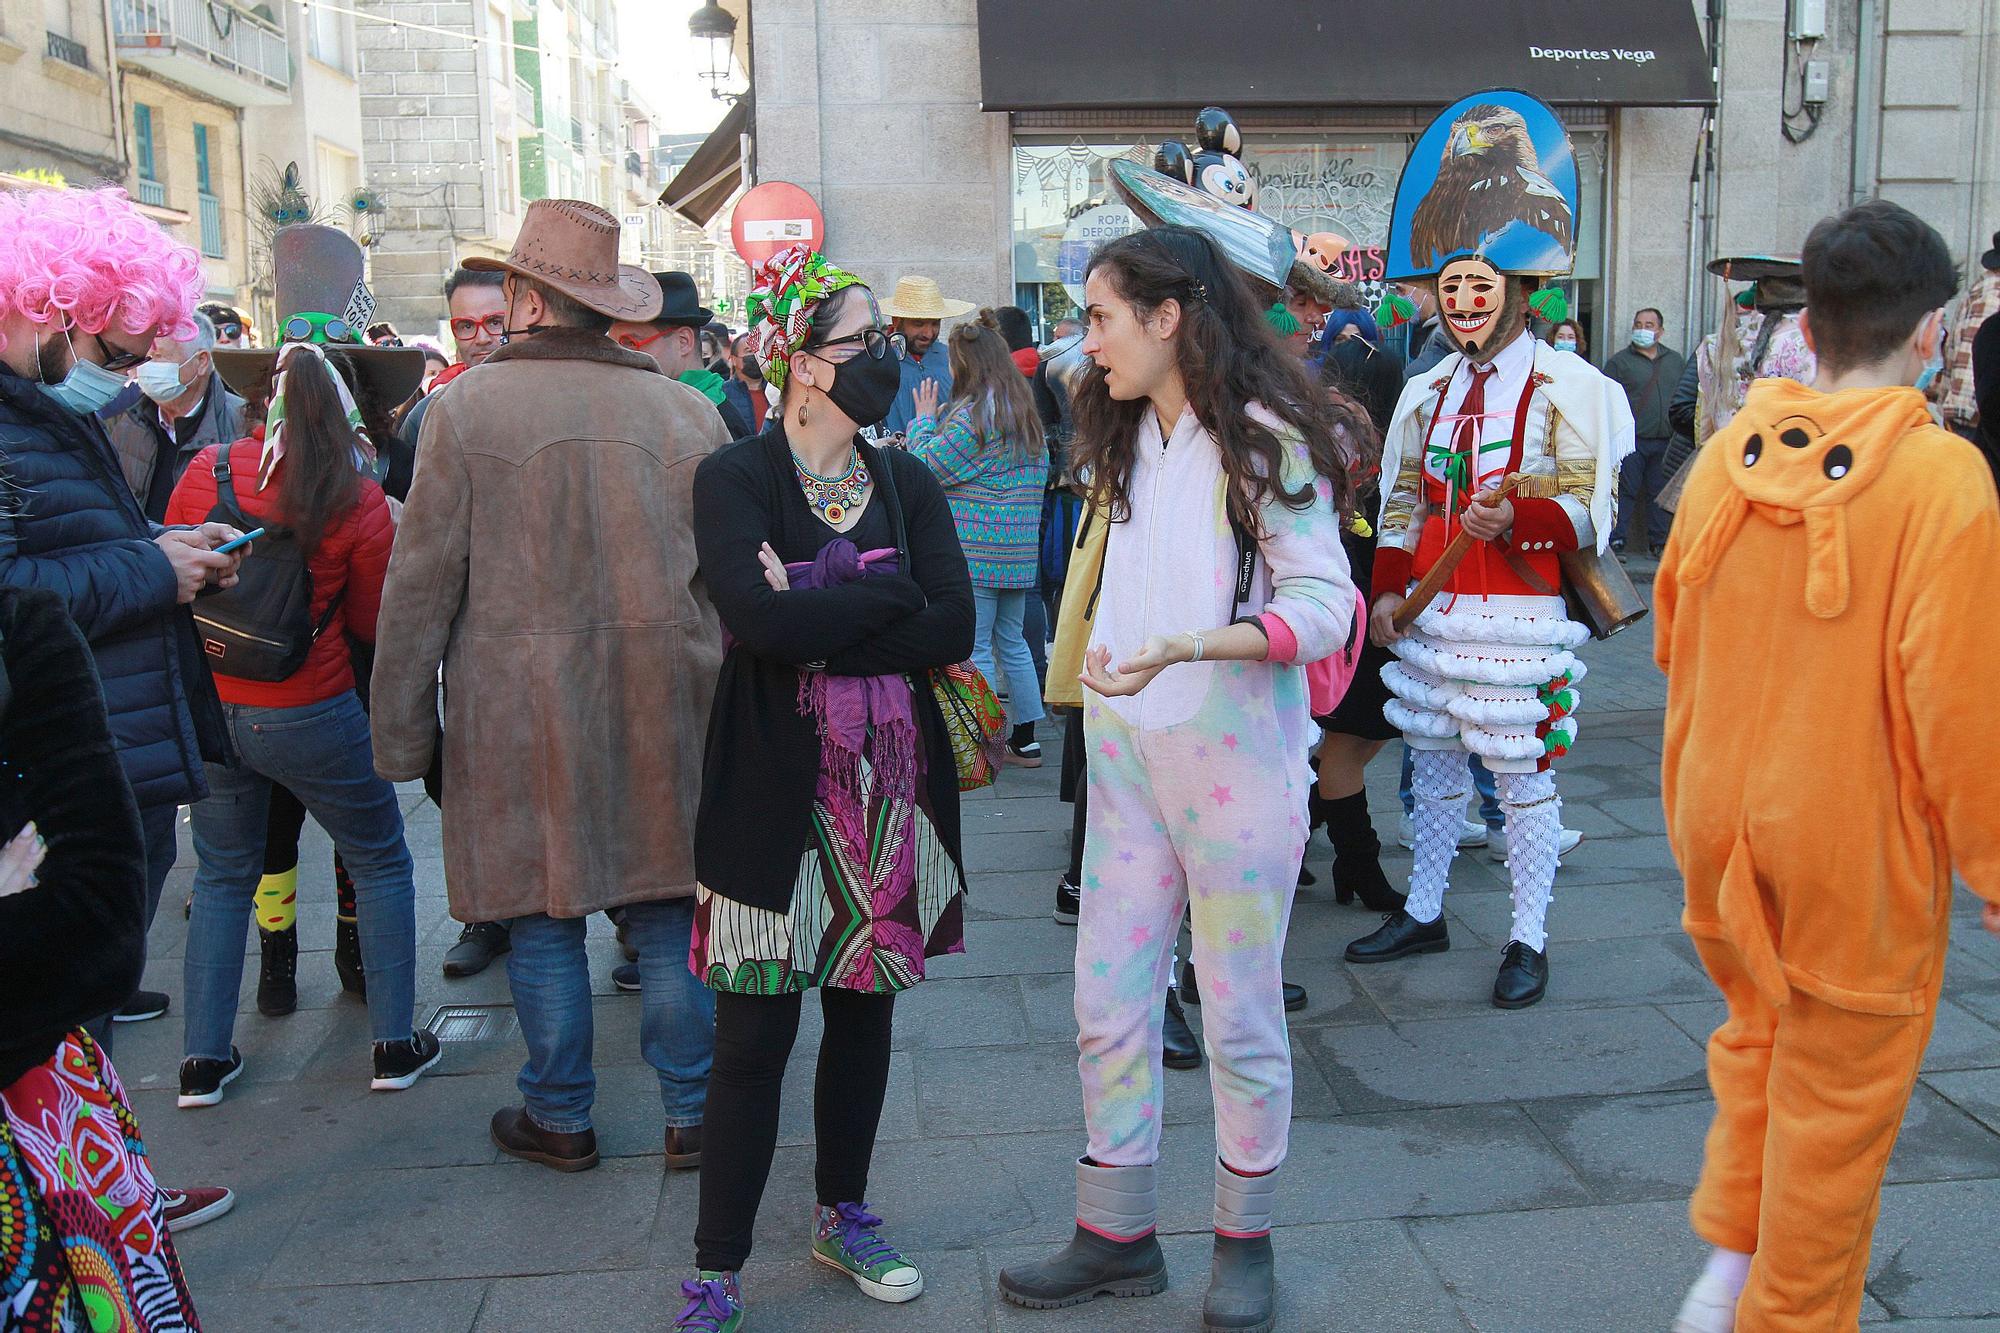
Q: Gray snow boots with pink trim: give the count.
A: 2